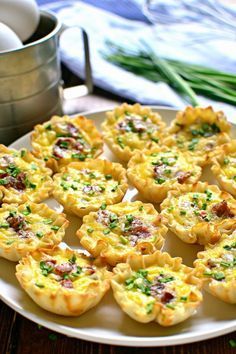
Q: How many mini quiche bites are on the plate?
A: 13